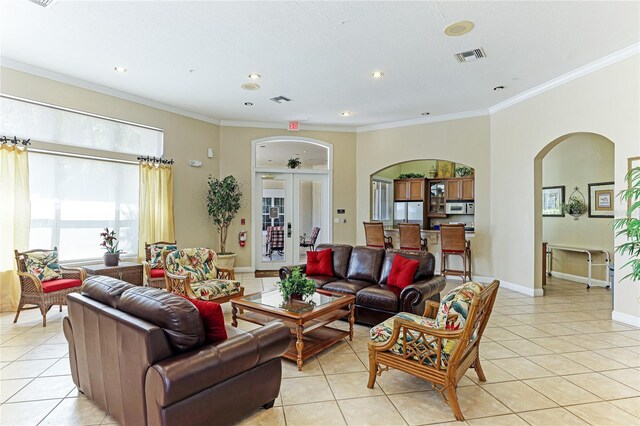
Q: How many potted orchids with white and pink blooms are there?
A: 0